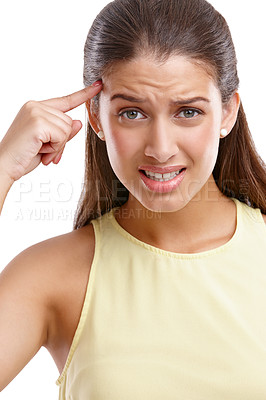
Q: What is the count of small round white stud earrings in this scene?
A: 2